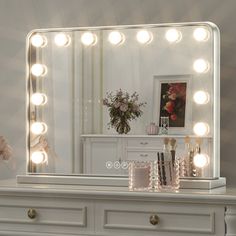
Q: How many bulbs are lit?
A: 15